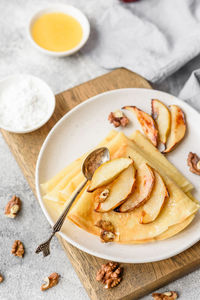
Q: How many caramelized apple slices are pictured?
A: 7